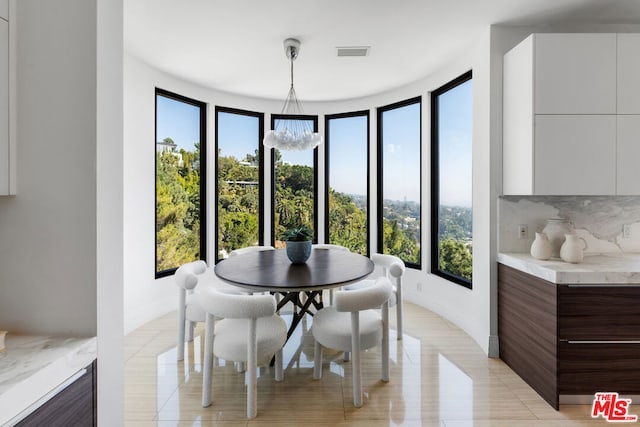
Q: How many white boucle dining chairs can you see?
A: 6